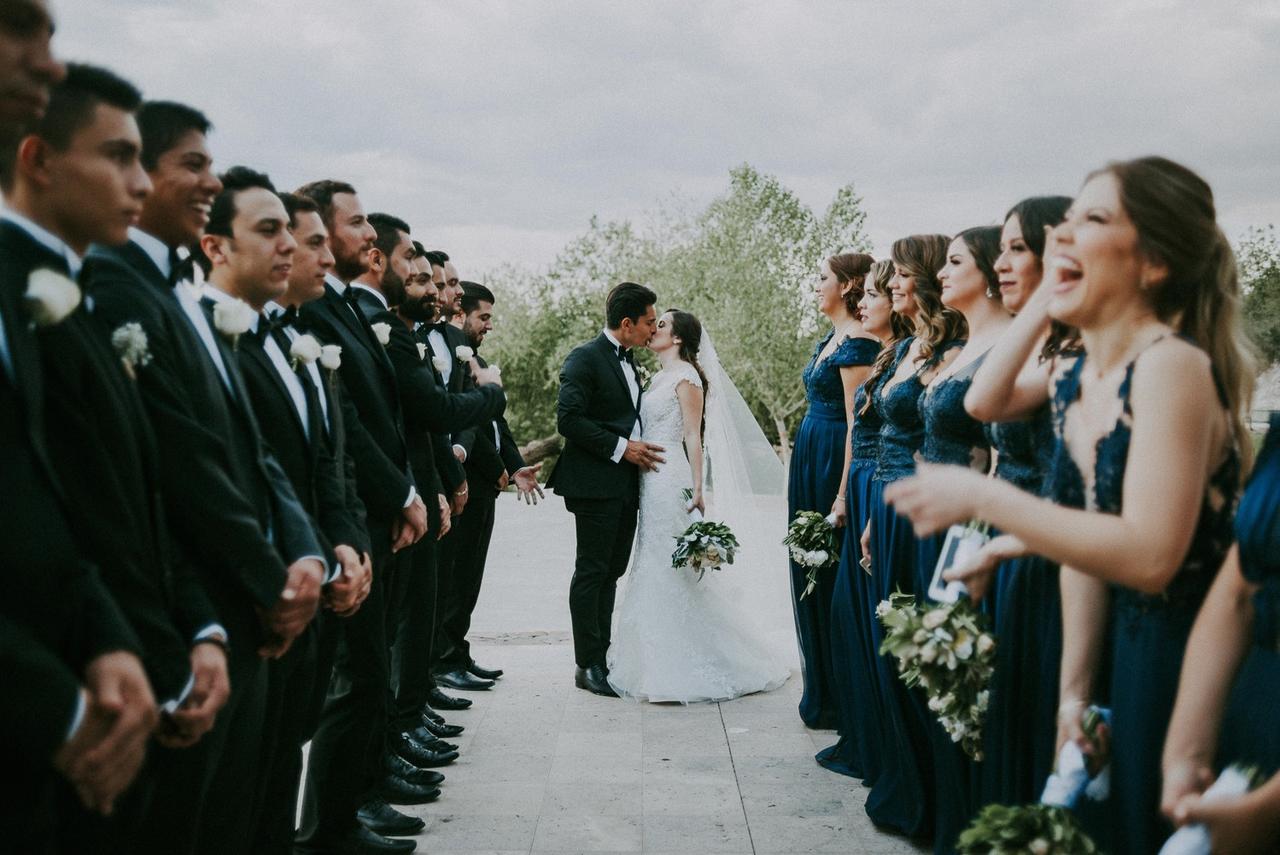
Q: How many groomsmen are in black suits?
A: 11